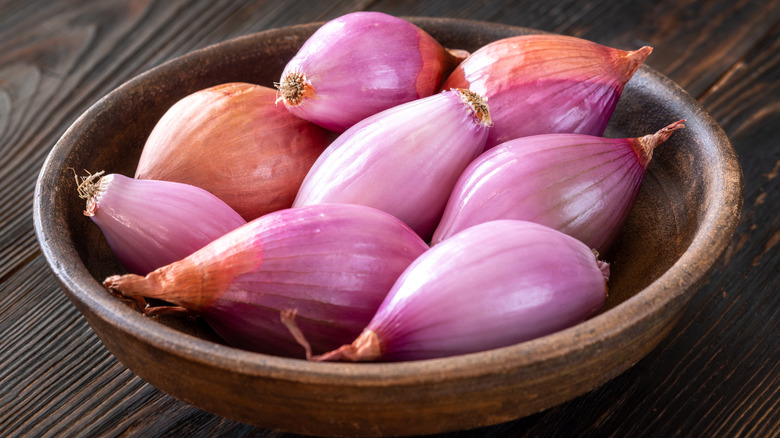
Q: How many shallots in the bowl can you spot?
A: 8